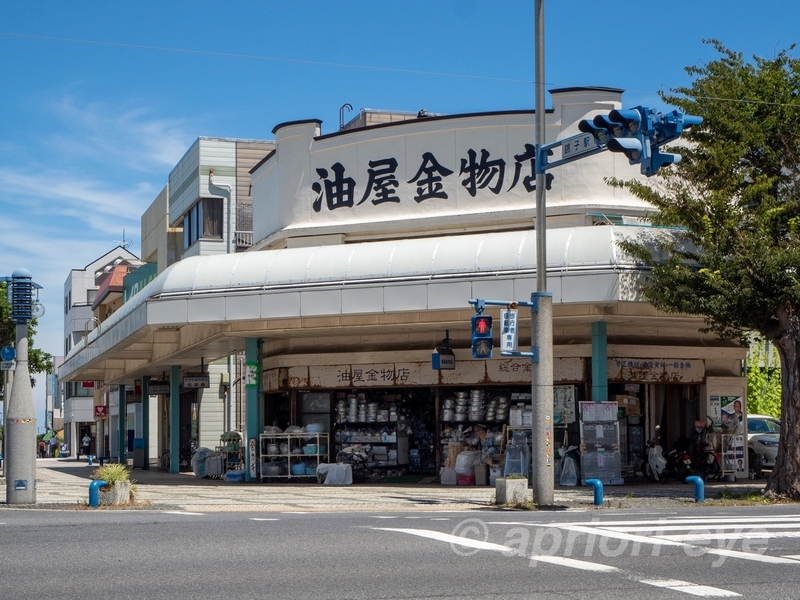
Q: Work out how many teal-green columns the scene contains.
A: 5